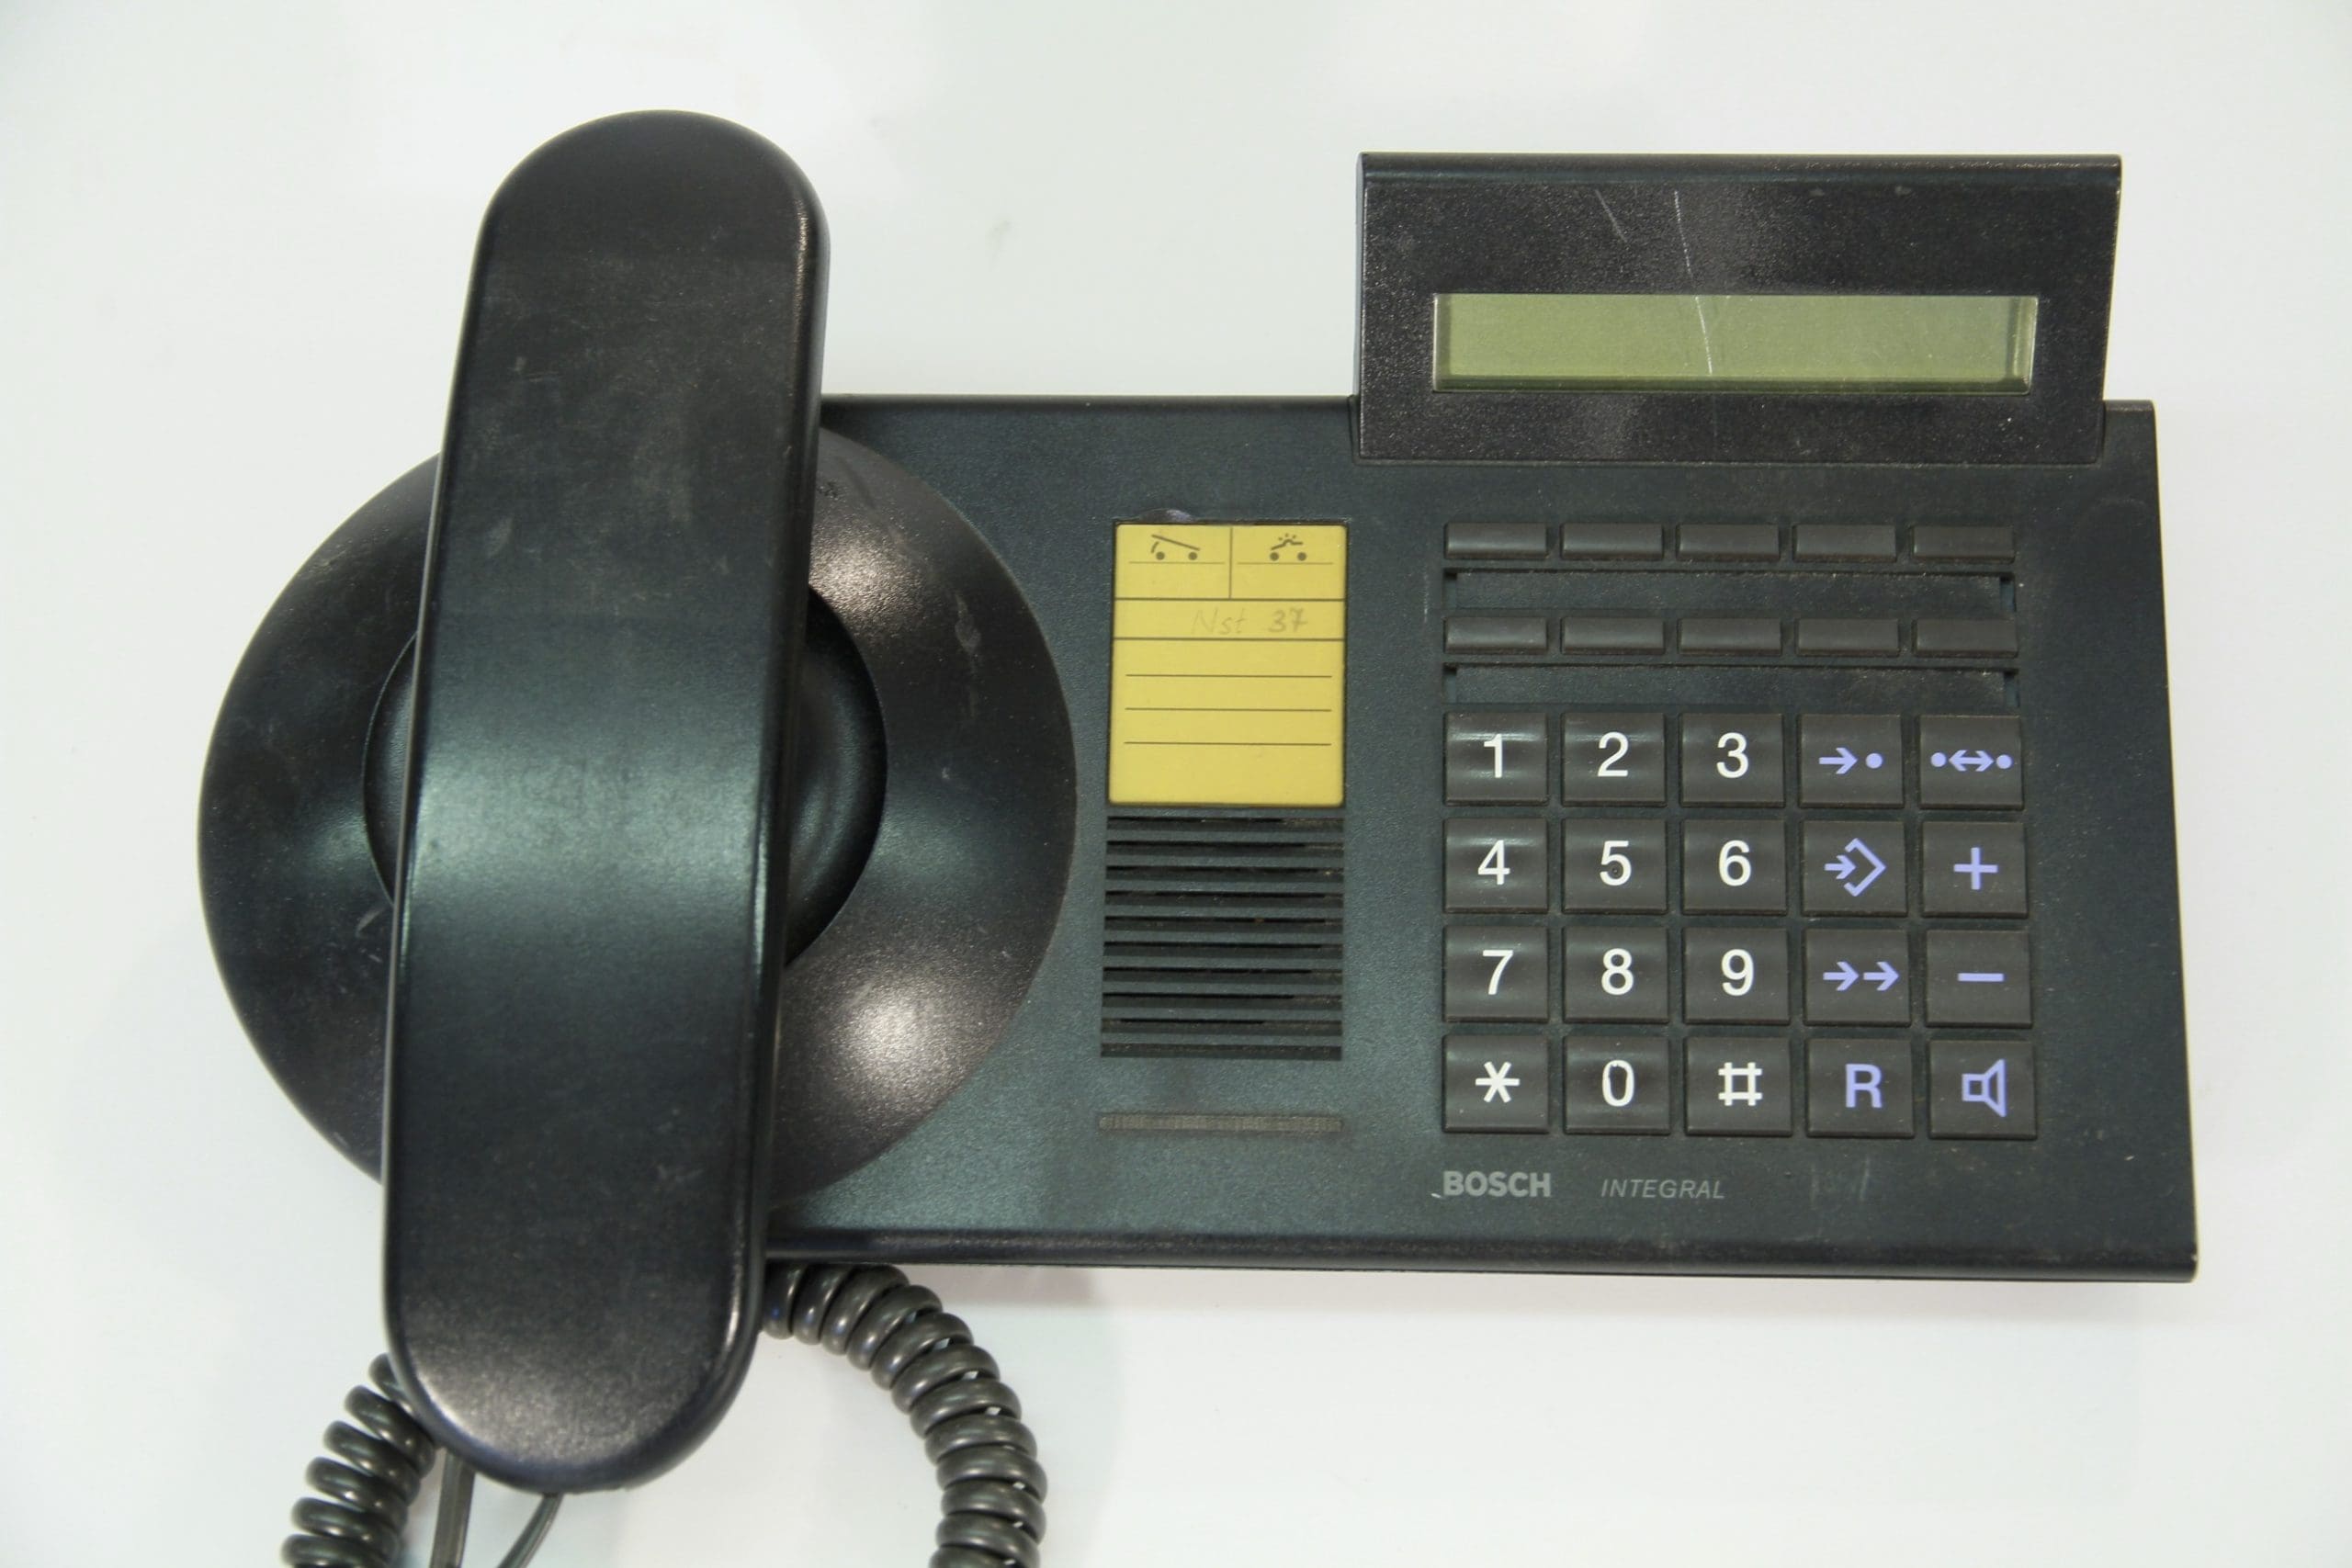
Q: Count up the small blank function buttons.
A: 10